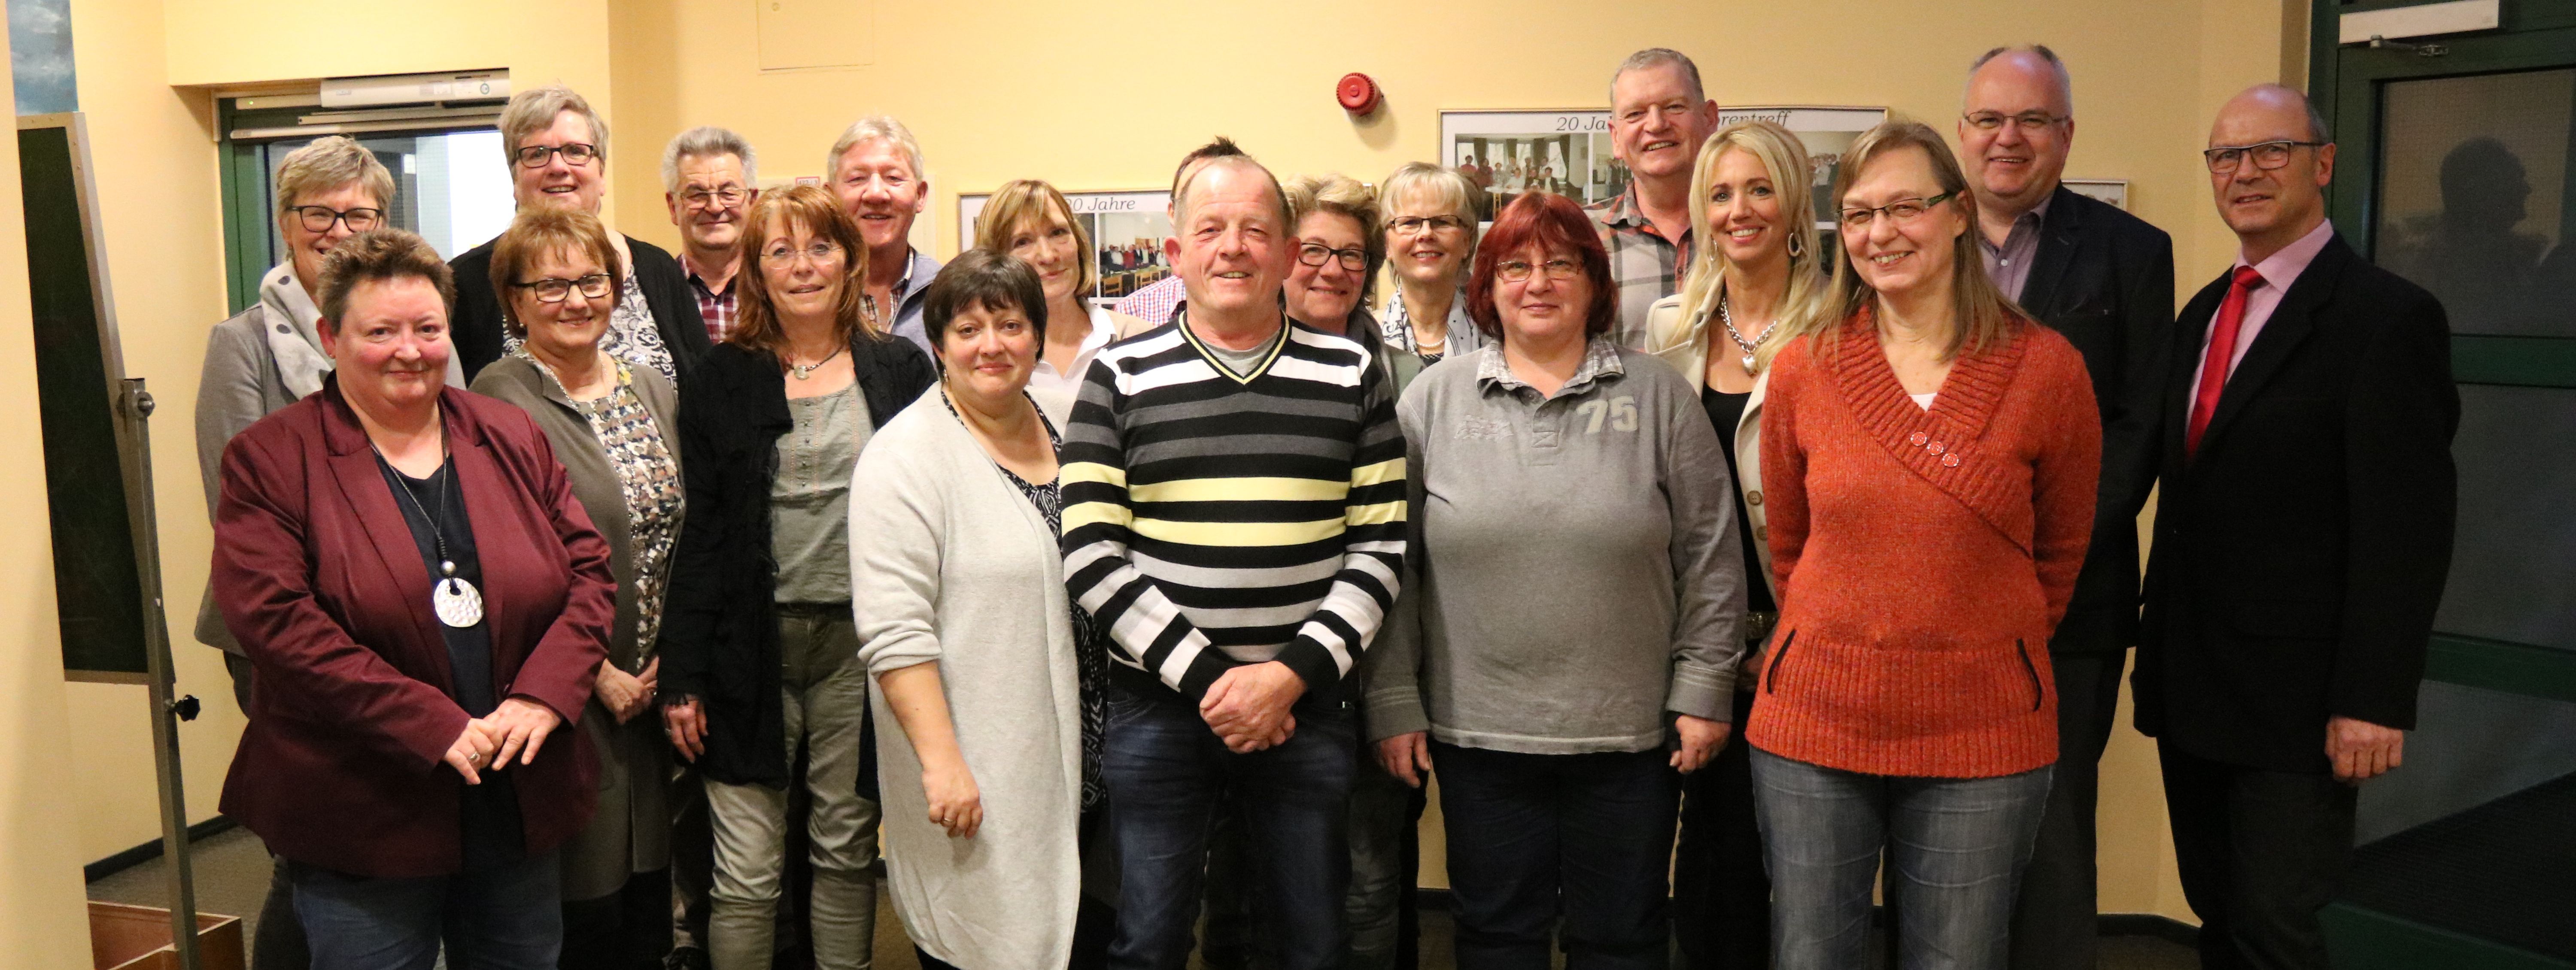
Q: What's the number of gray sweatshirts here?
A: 1